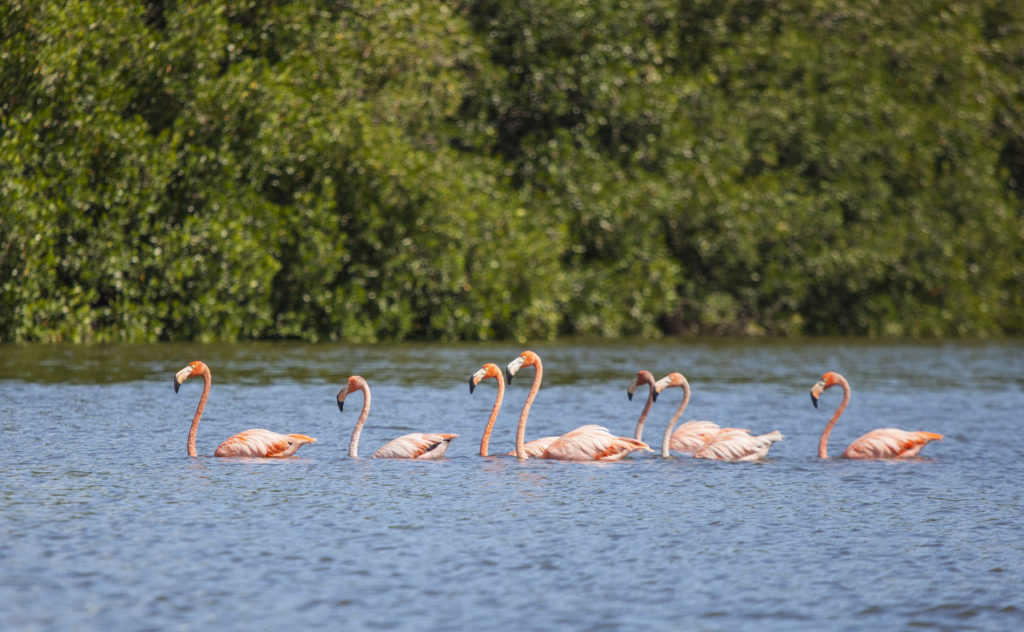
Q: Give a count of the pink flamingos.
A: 7